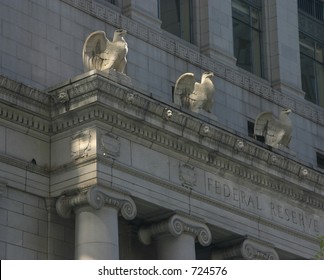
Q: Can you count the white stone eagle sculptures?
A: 3